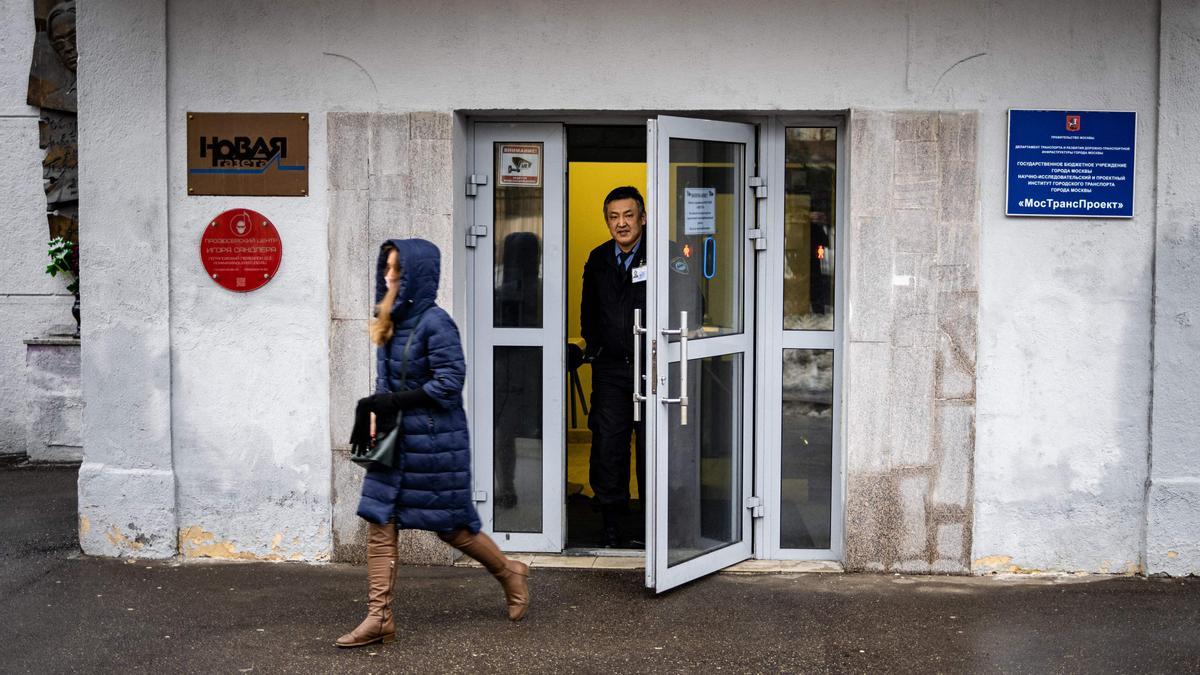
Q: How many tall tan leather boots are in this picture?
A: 2